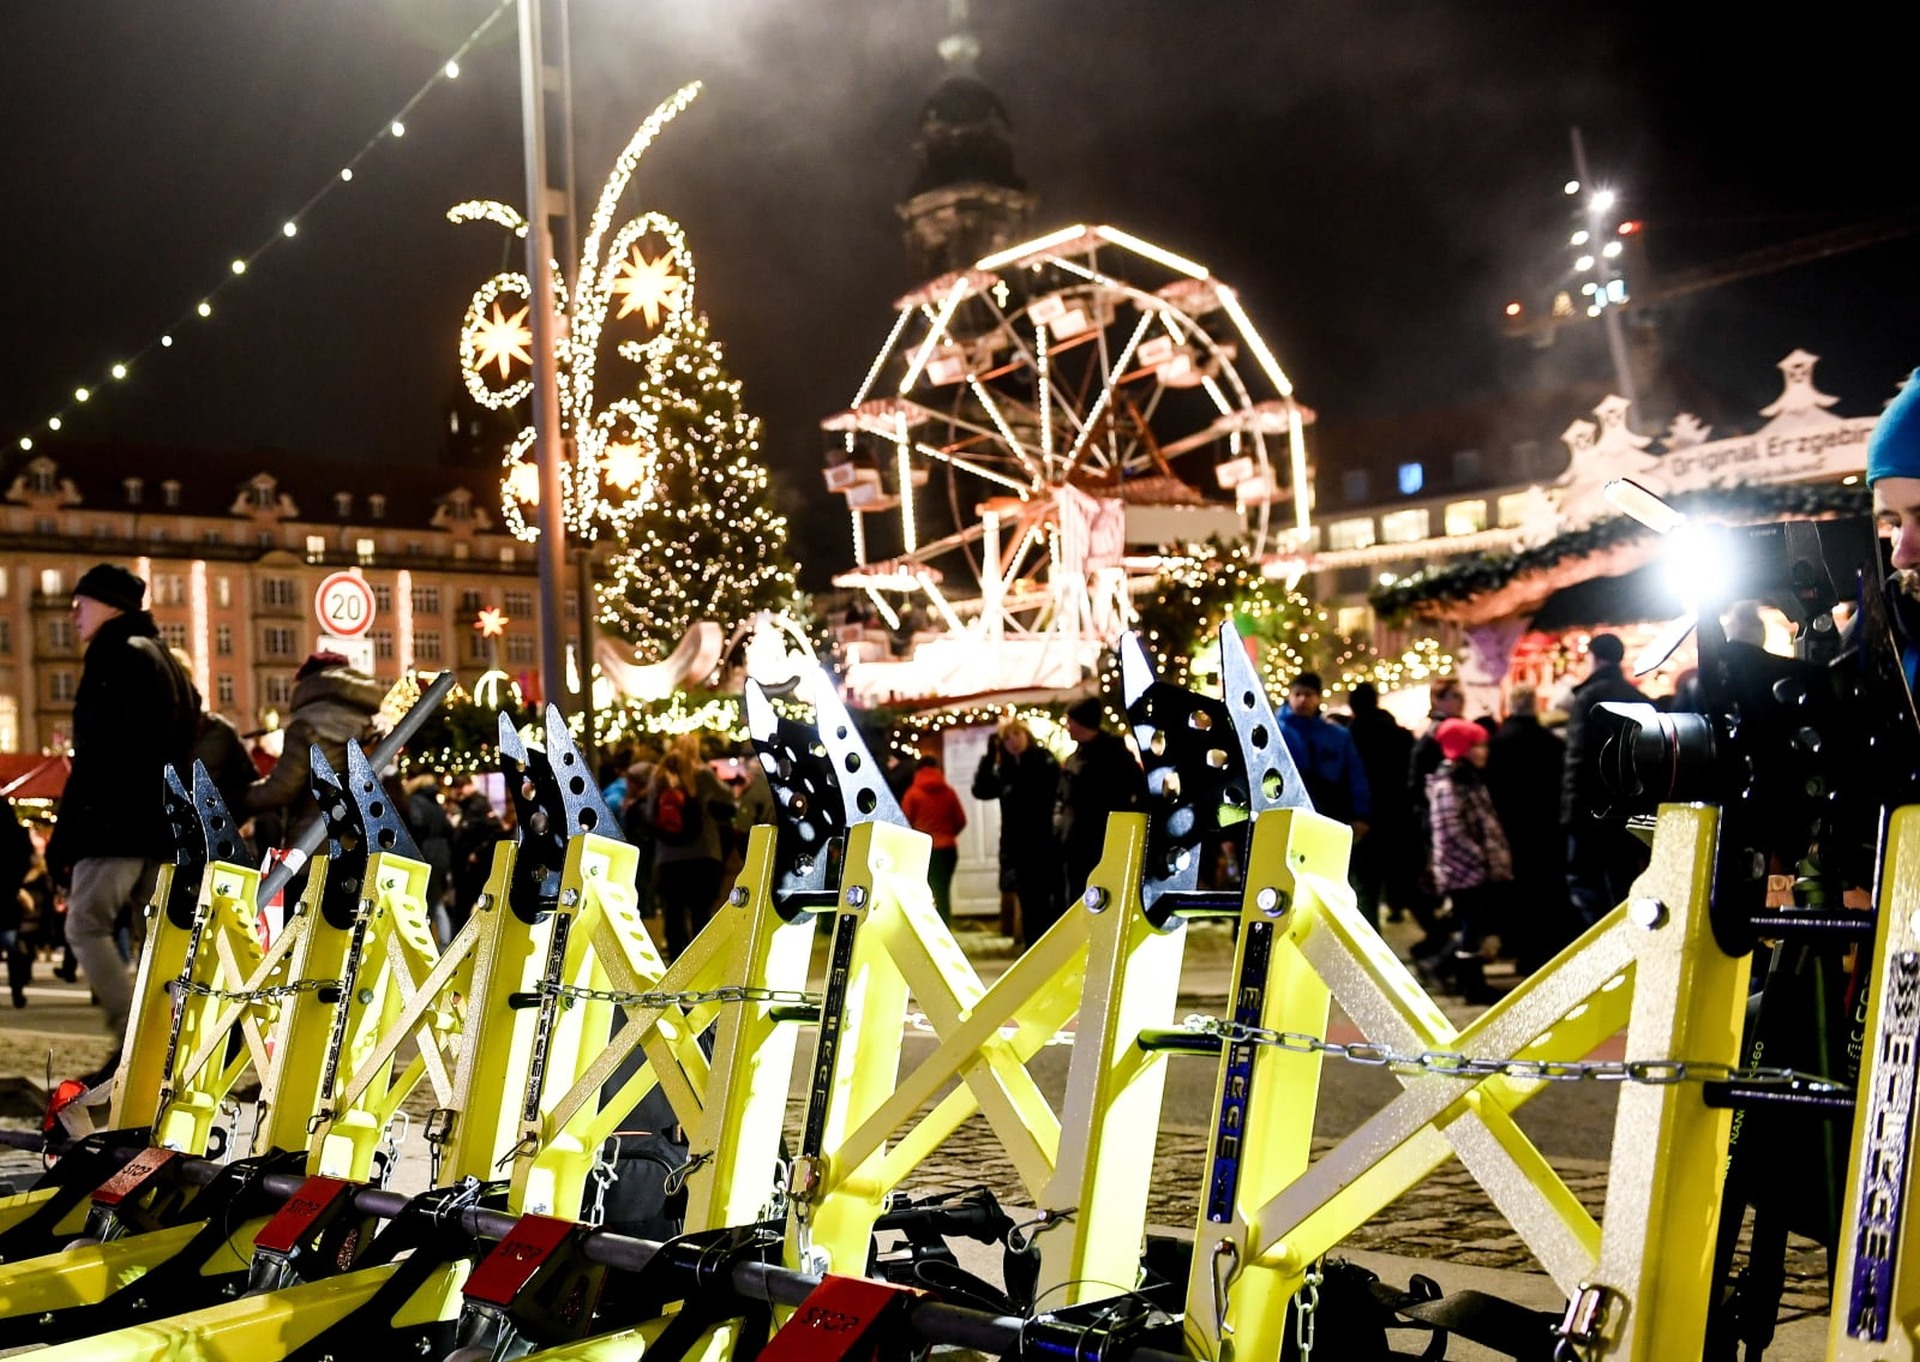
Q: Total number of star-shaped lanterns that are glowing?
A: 5